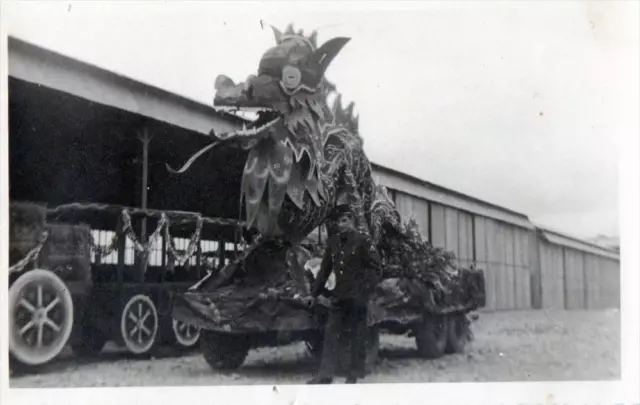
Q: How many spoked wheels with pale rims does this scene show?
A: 3